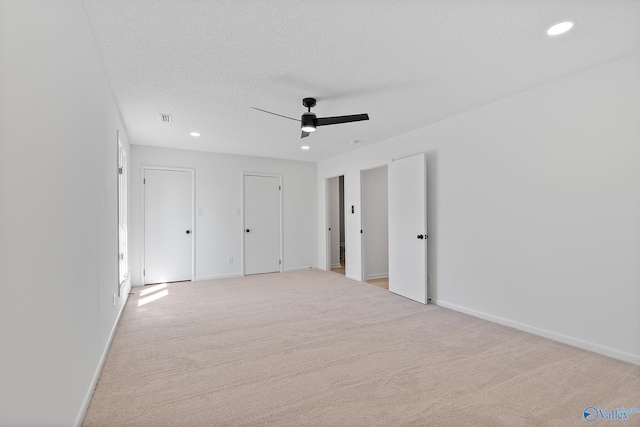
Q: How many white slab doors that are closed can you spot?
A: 2